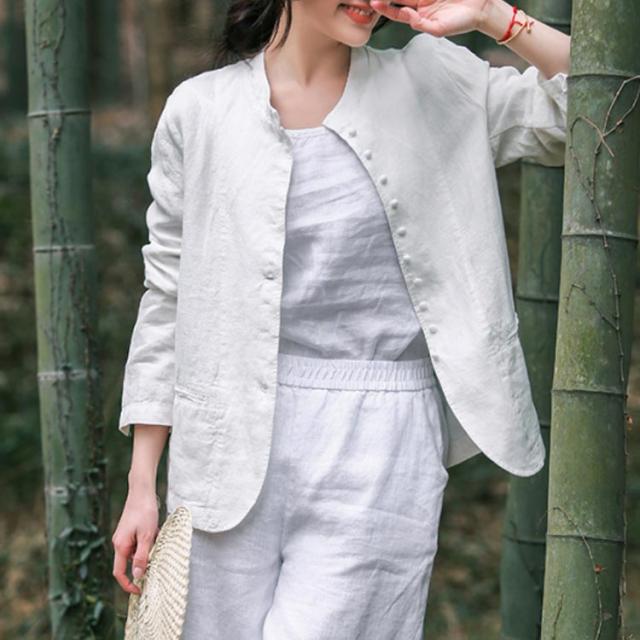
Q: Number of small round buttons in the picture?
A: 10